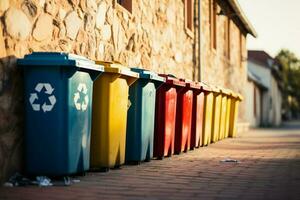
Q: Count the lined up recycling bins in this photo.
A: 11